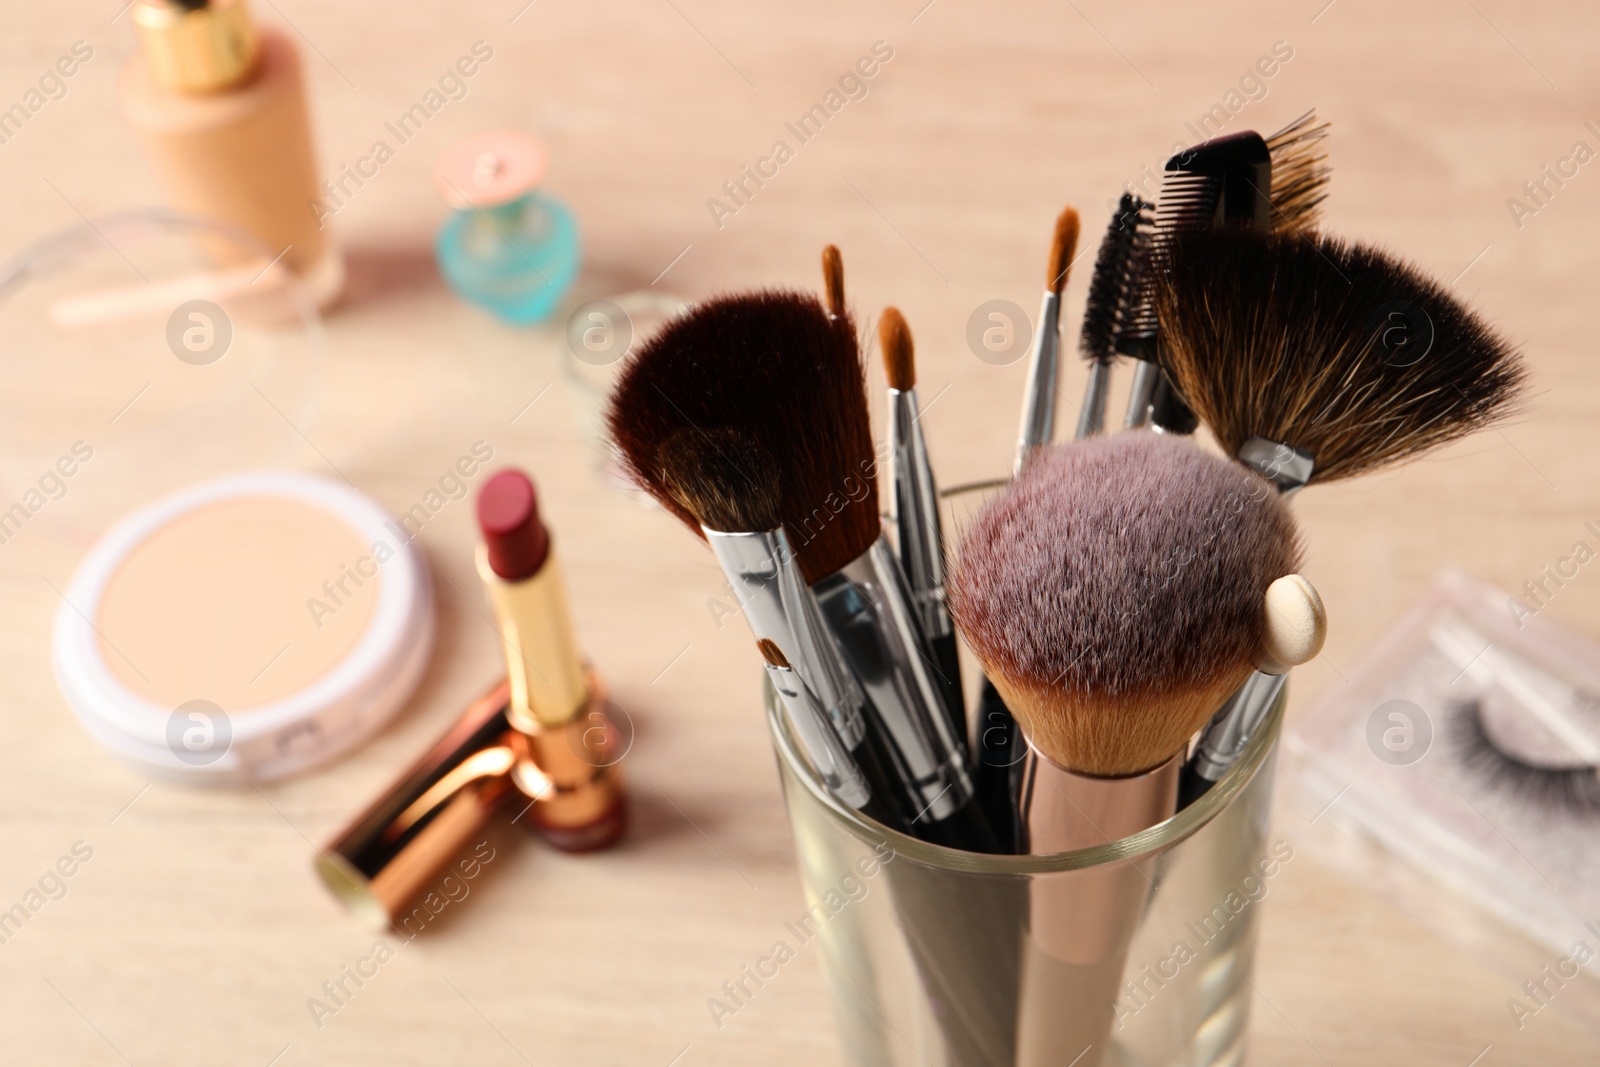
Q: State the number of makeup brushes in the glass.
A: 11